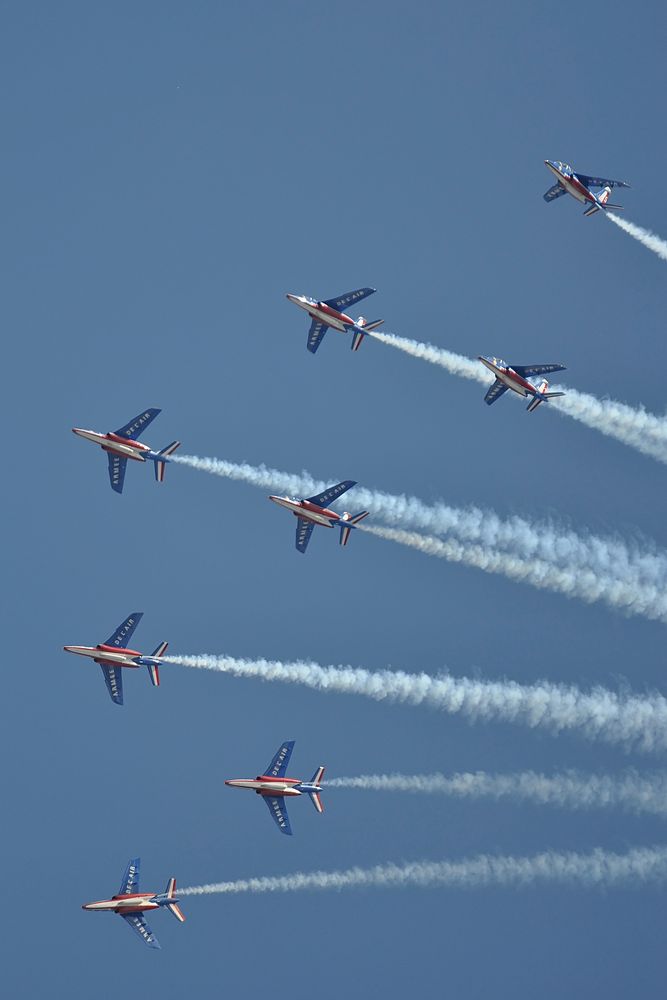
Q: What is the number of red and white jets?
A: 8